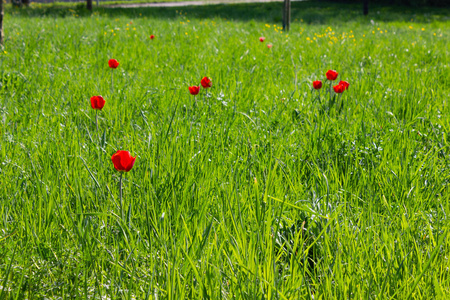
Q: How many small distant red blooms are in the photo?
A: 3